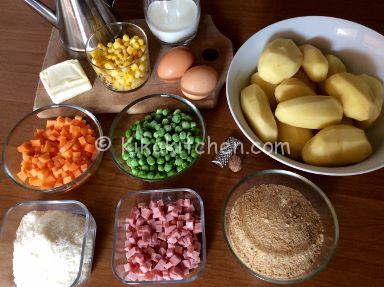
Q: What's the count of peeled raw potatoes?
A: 11